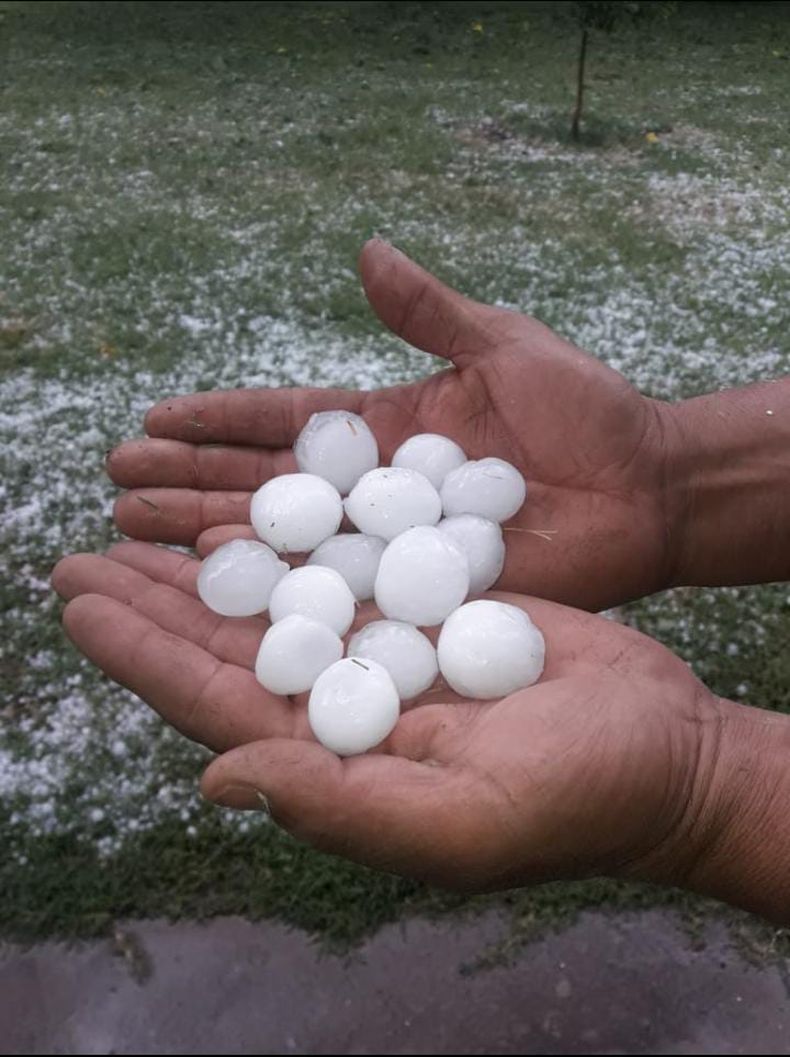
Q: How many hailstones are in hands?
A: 14